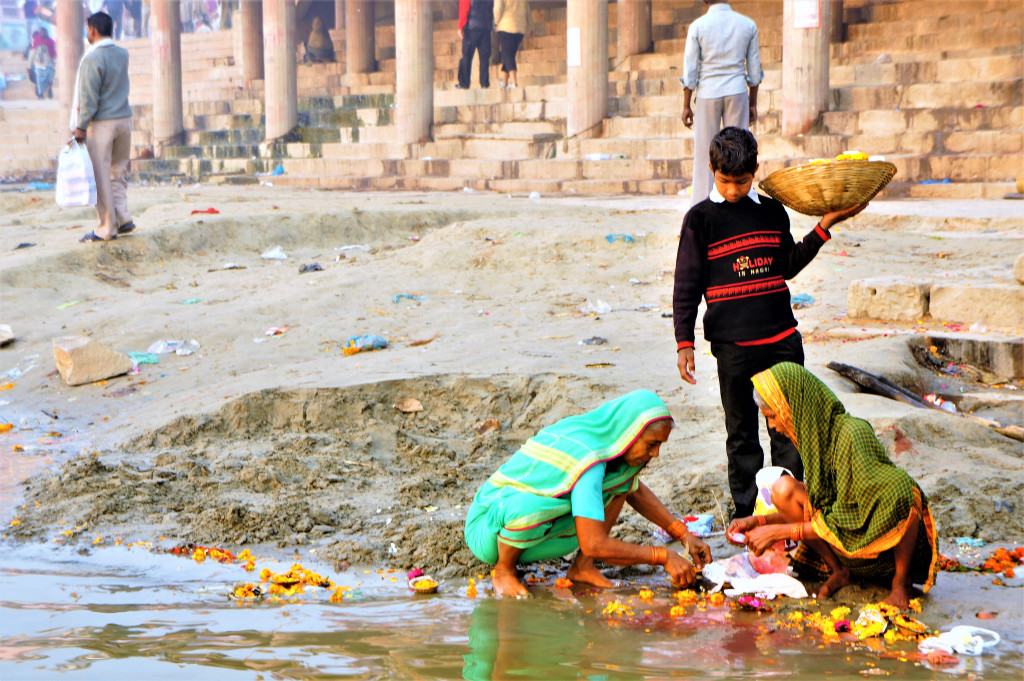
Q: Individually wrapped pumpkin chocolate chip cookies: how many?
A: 0